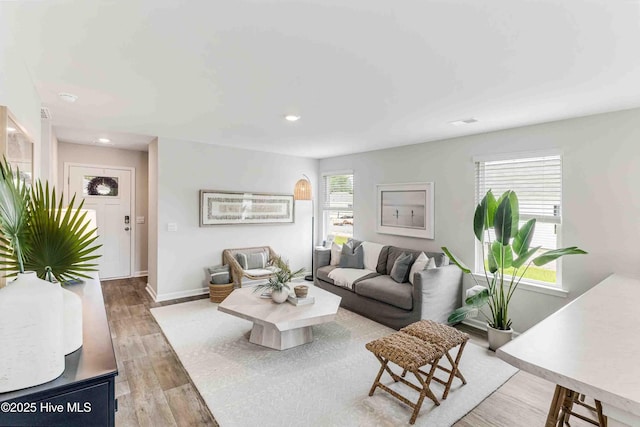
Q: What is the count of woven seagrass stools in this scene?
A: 2